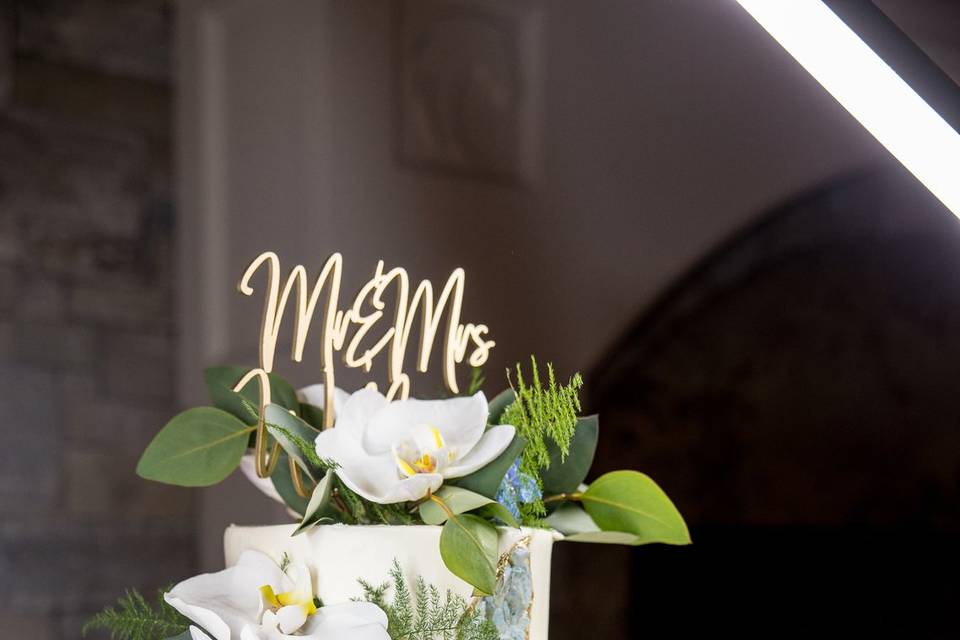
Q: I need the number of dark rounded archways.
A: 1